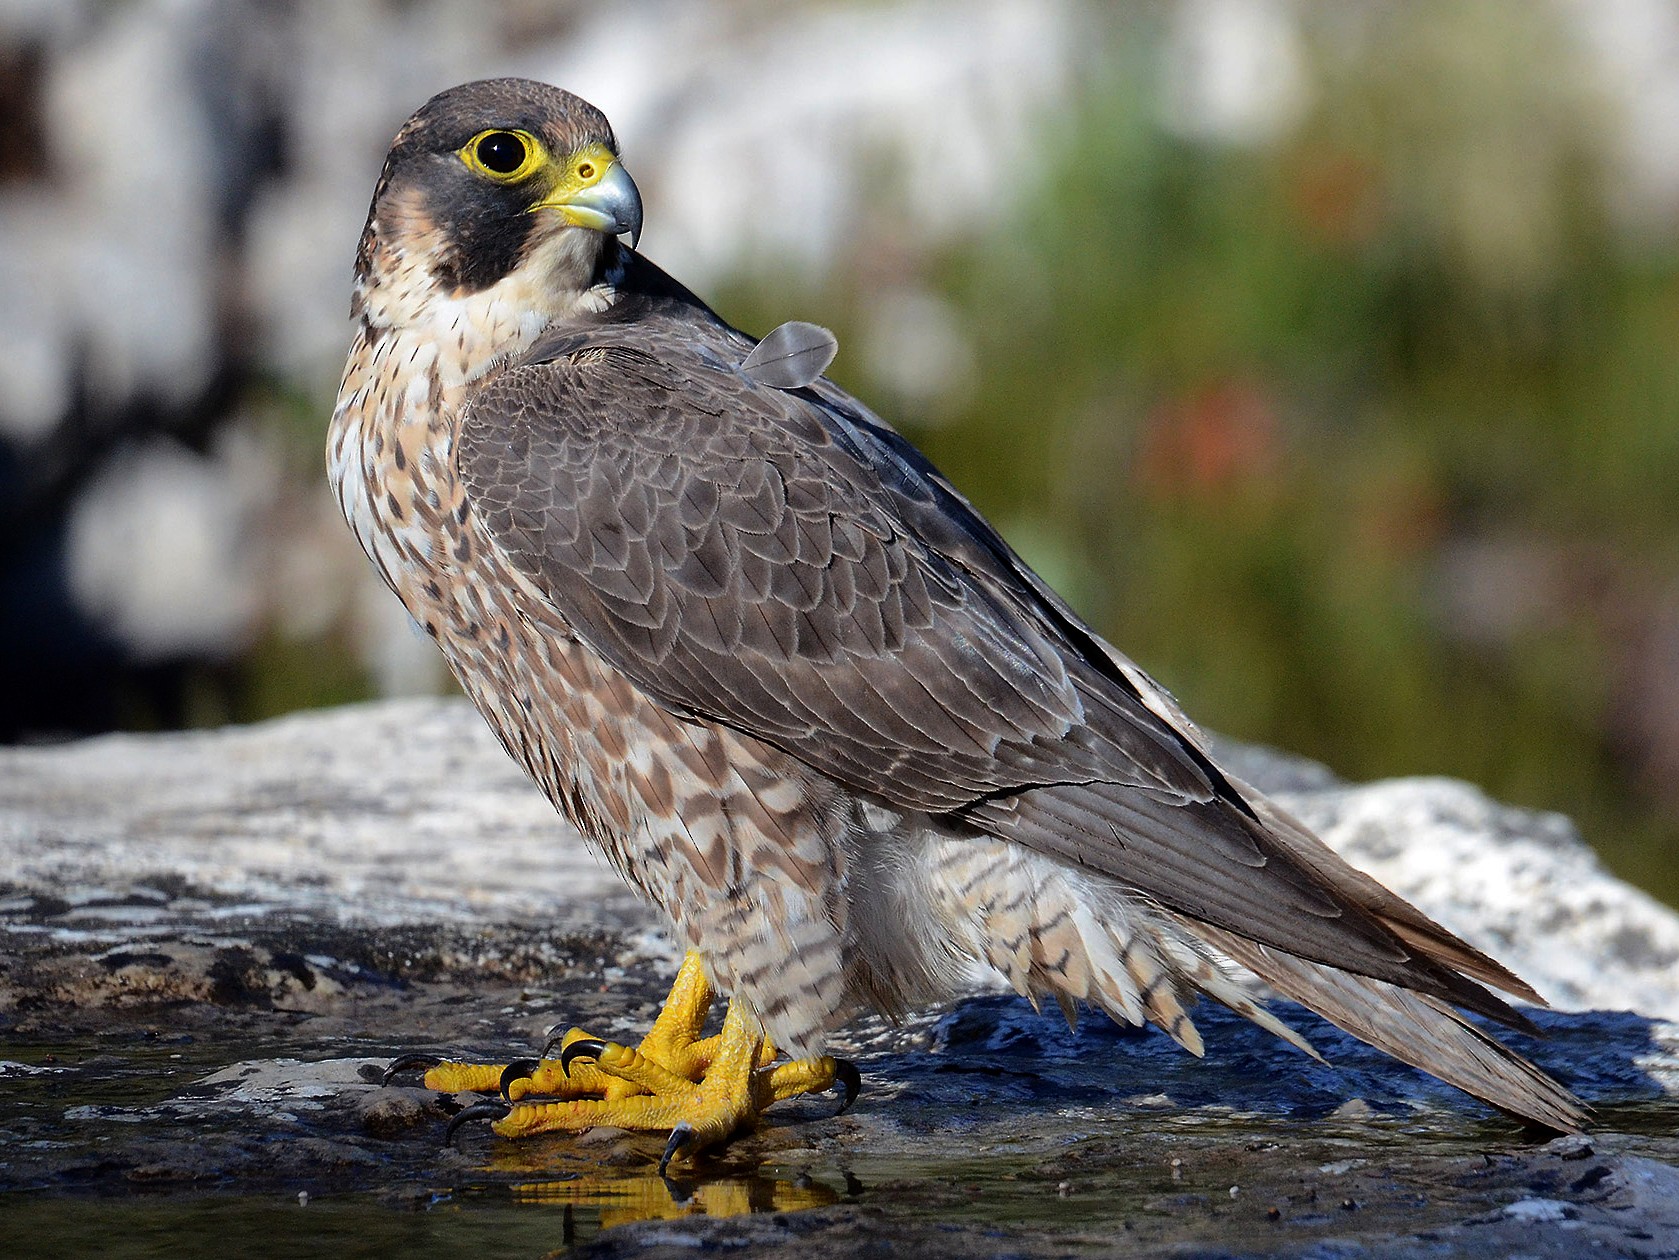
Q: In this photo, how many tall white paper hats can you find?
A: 0